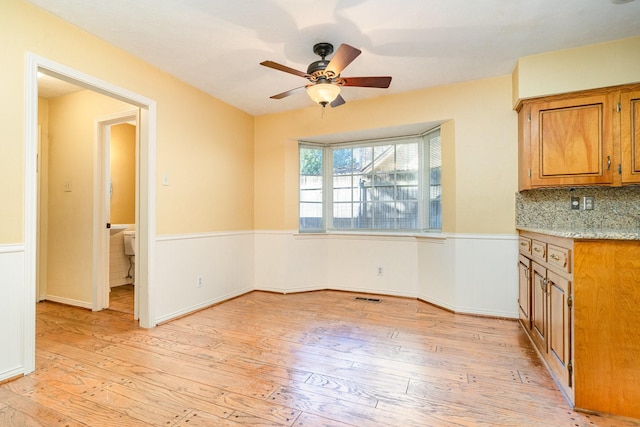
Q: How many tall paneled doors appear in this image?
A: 3